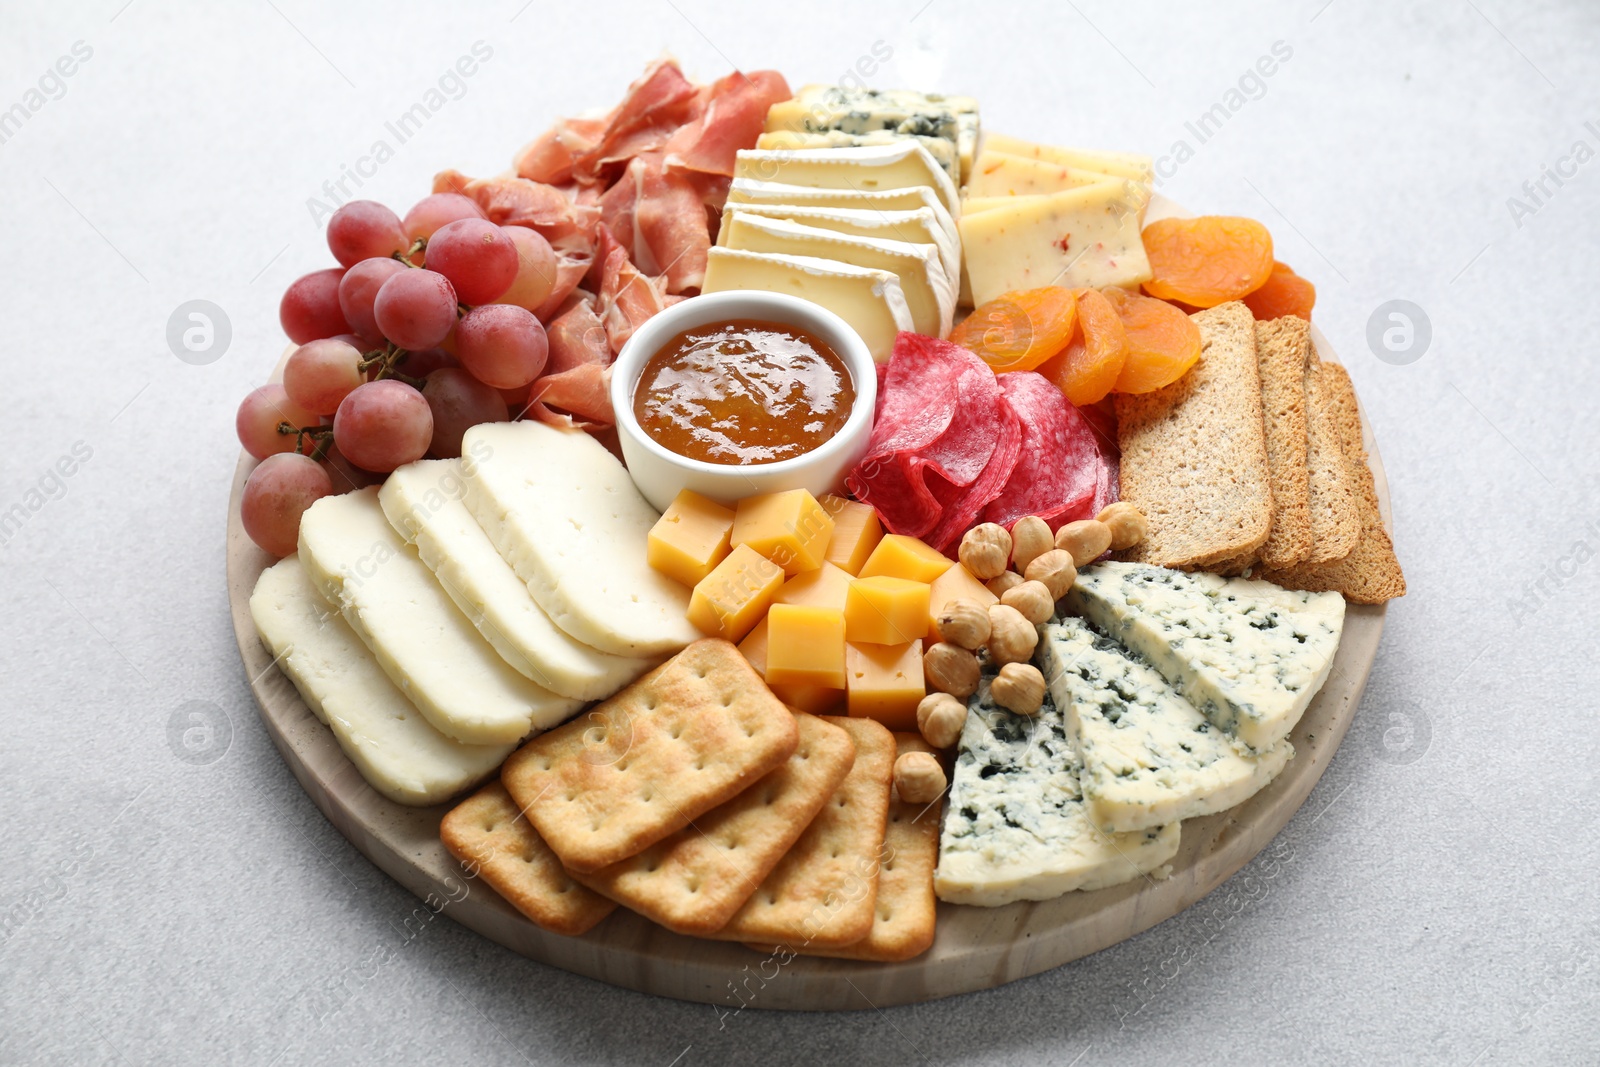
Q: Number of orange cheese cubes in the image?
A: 11